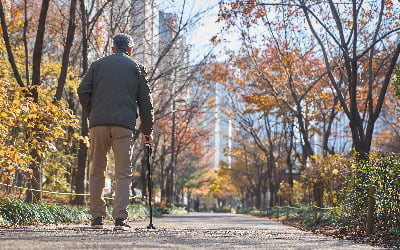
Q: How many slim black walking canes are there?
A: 1